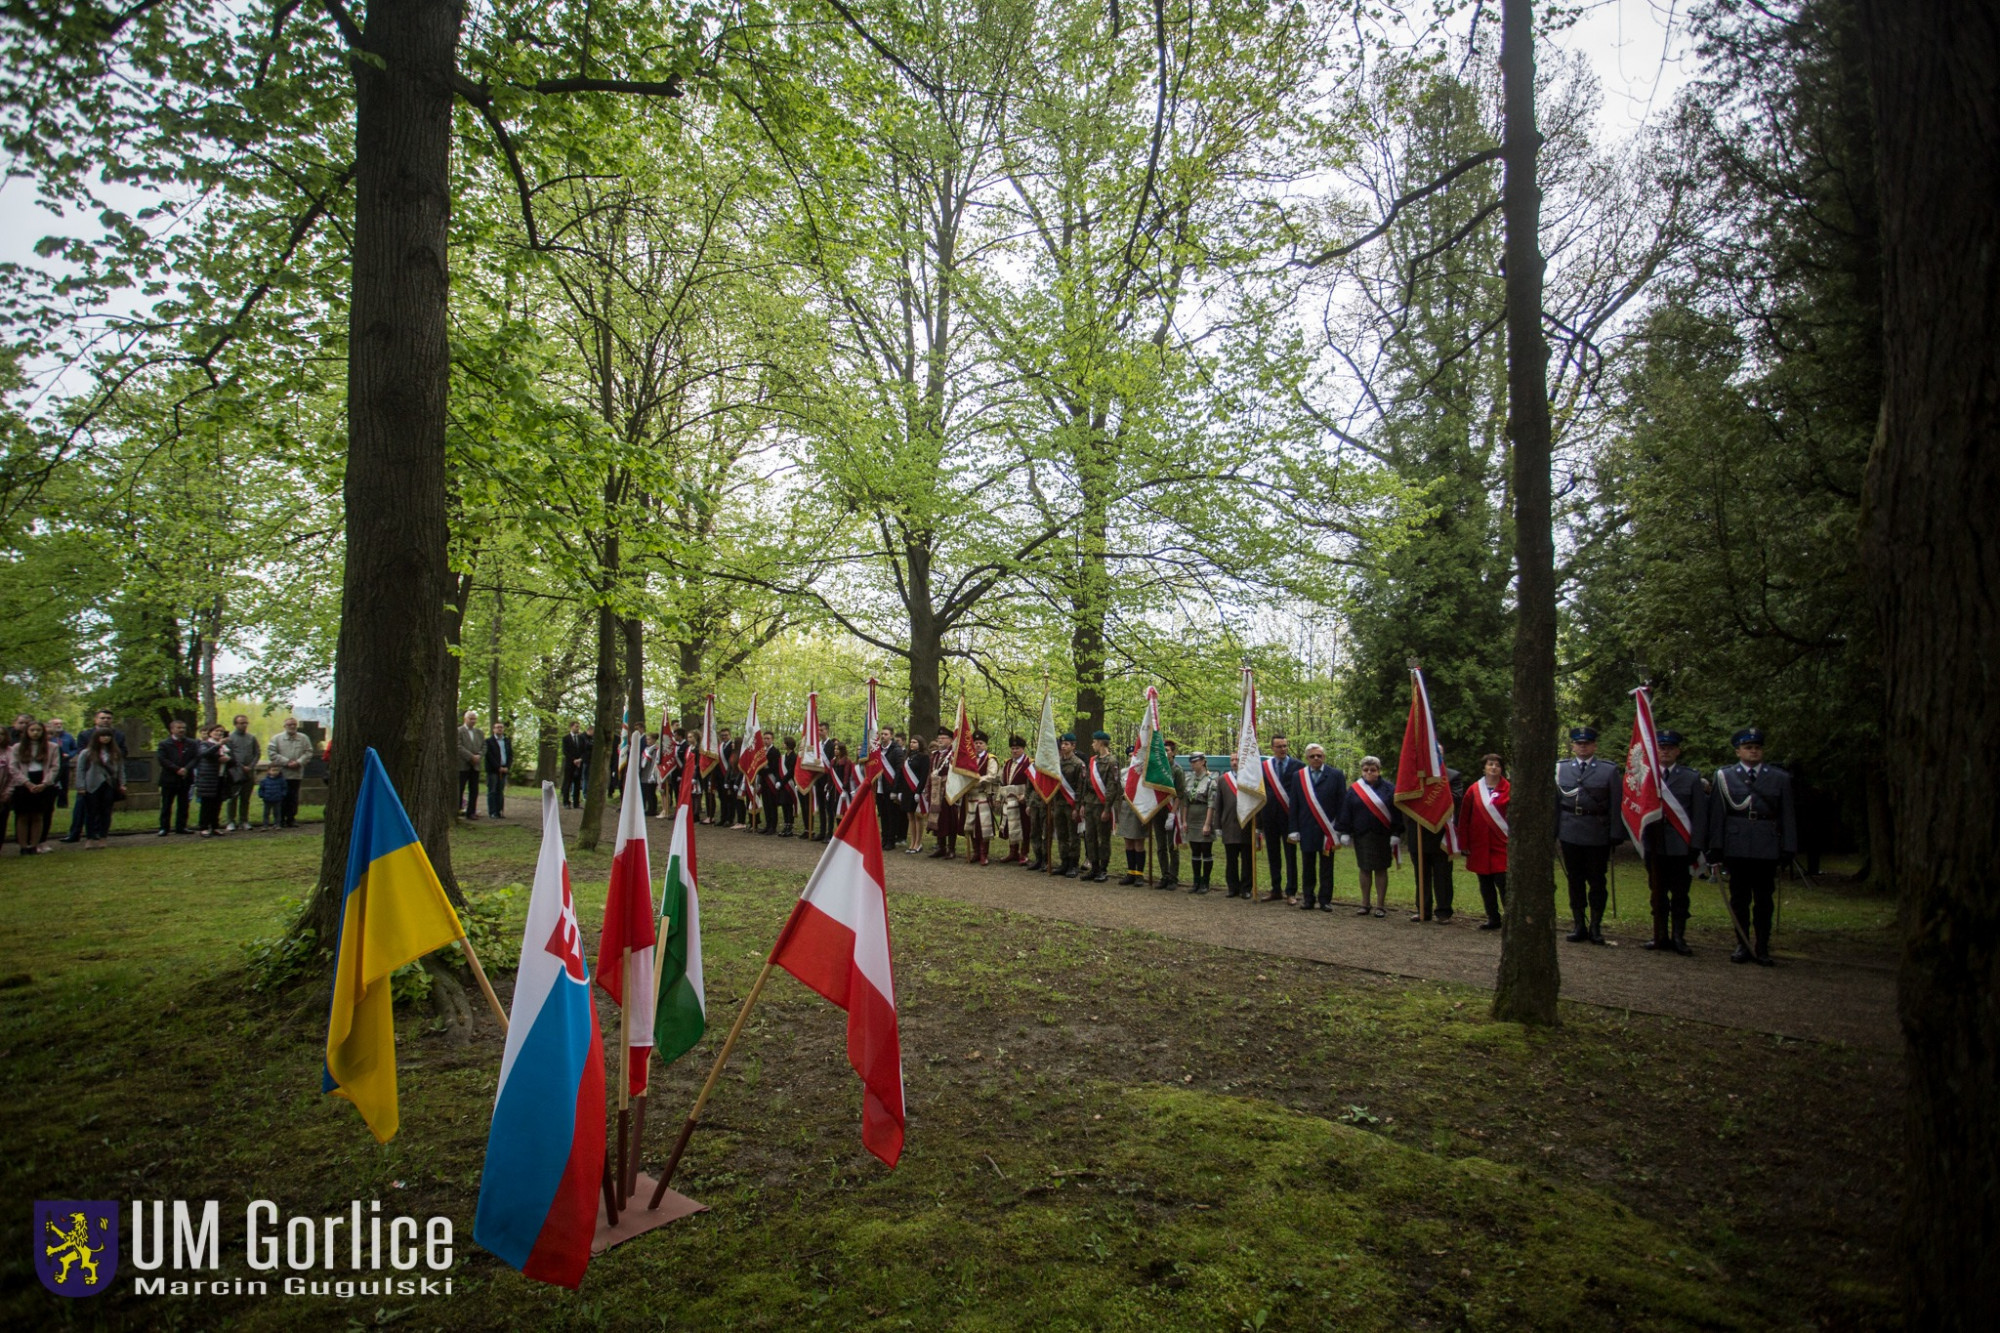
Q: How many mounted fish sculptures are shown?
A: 0